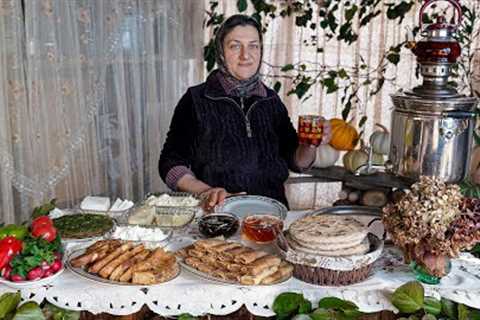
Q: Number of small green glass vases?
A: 1